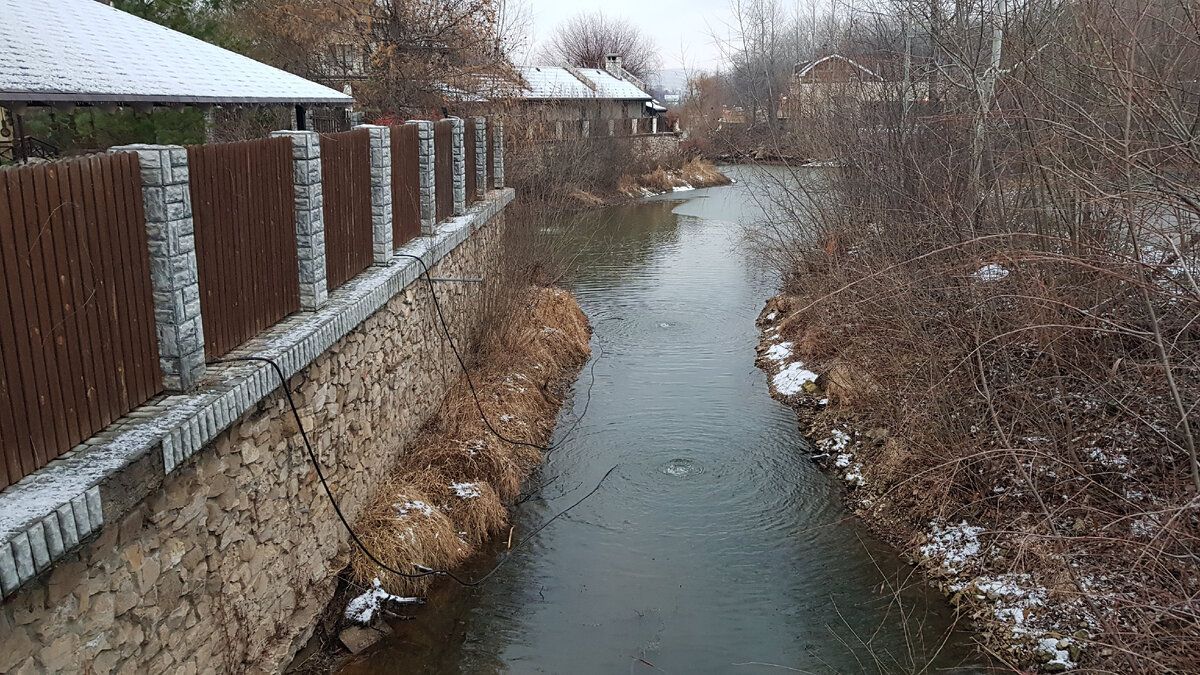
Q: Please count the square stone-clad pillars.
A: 7